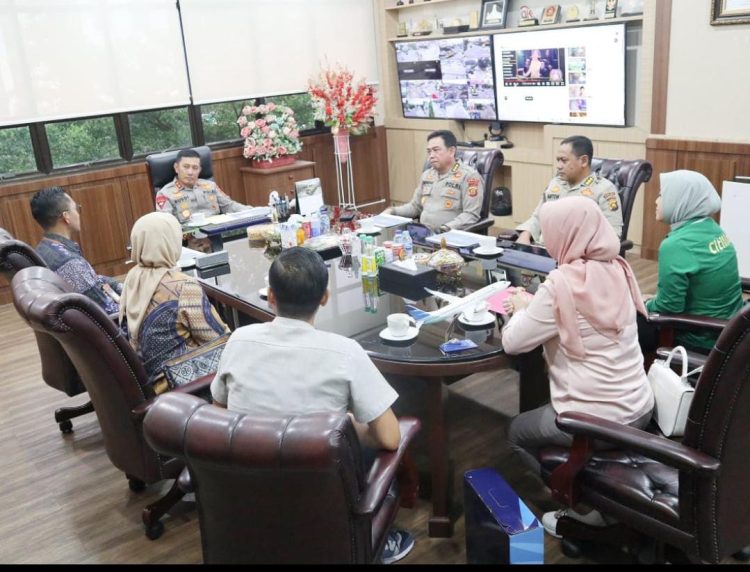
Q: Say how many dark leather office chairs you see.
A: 8